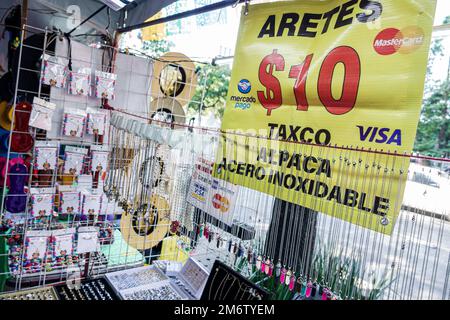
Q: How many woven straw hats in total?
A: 4